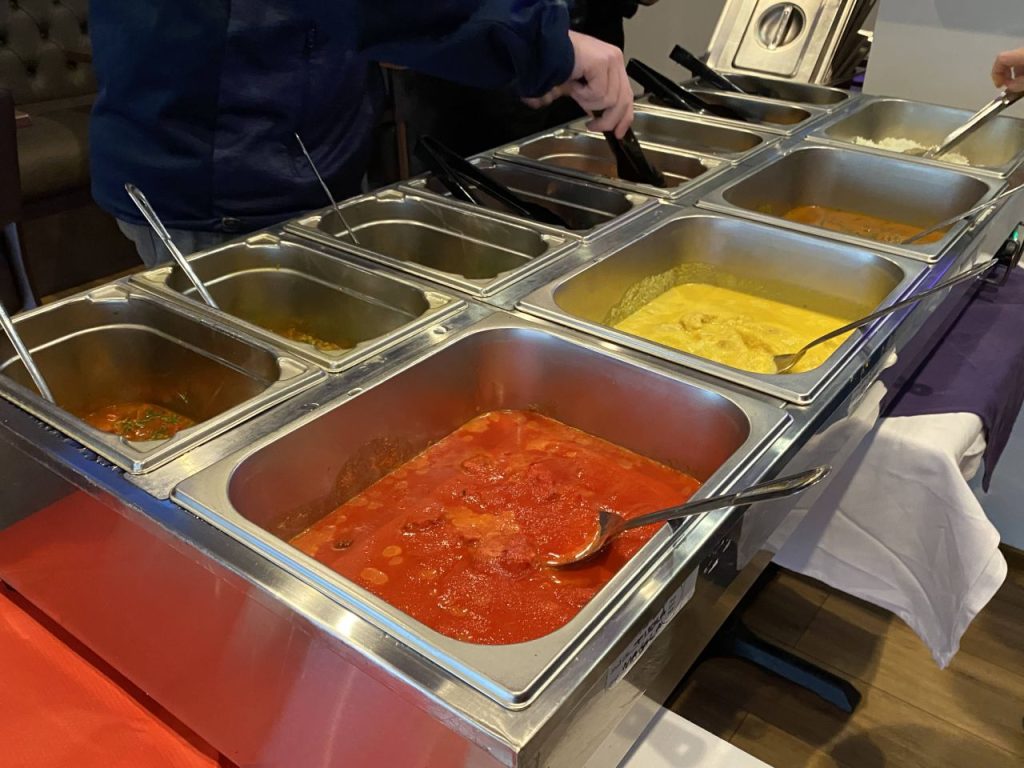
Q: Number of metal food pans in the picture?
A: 12